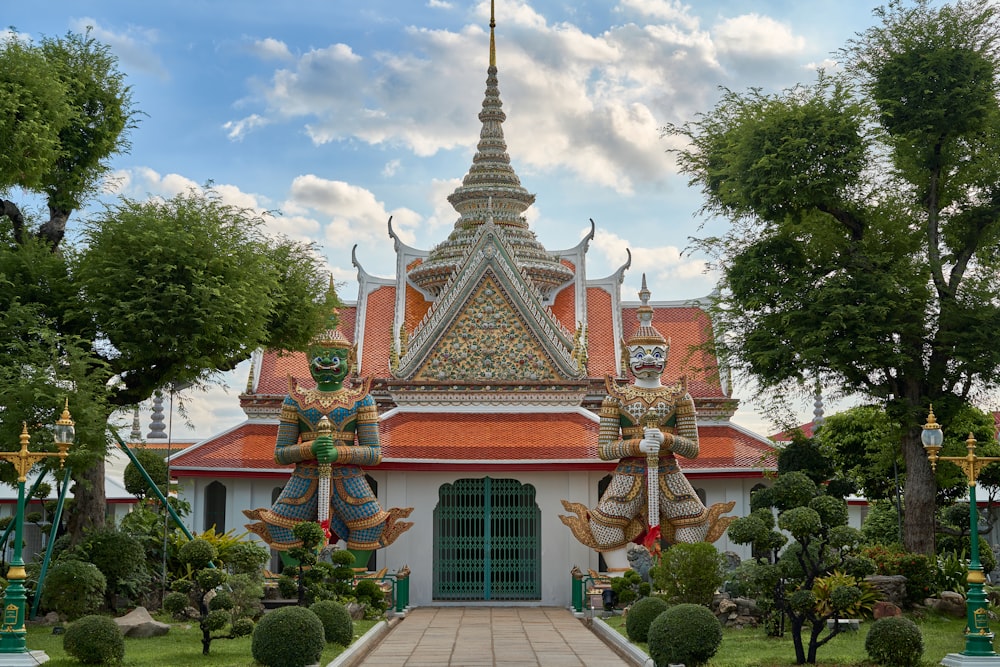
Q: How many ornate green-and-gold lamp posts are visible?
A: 2